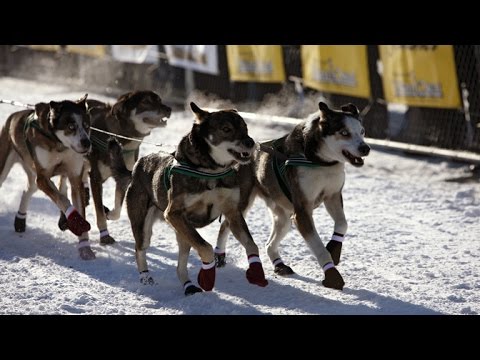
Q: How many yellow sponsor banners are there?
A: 3